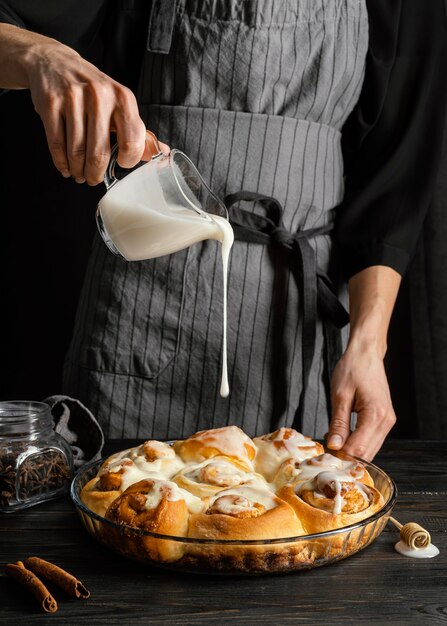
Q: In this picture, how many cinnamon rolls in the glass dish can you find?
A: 9